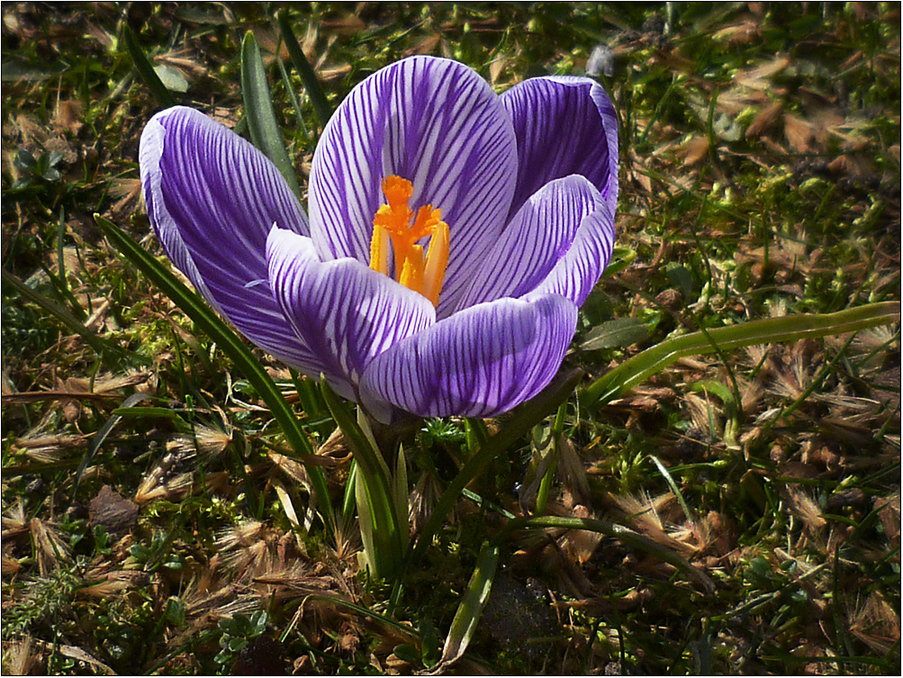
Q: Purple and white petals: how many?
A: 6